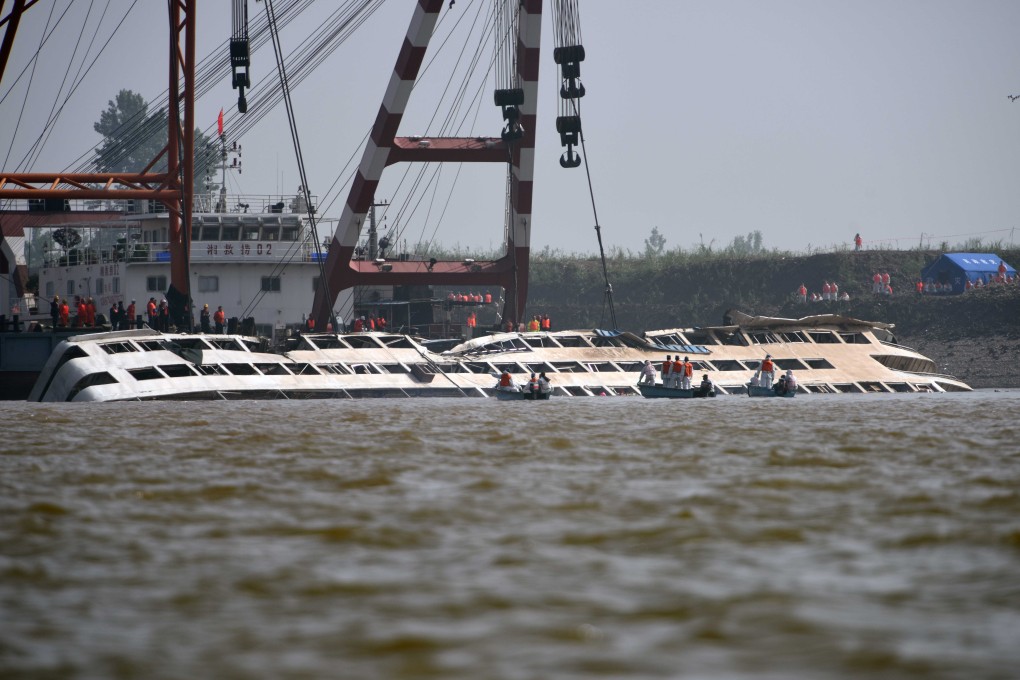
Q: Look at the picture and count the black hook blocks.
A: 4